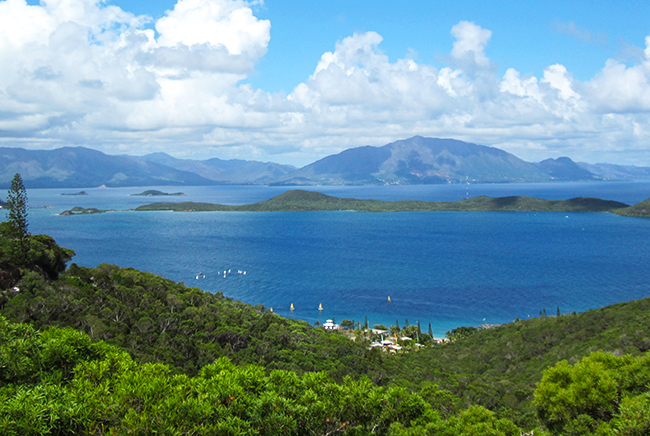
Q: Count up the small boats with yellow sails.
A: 3